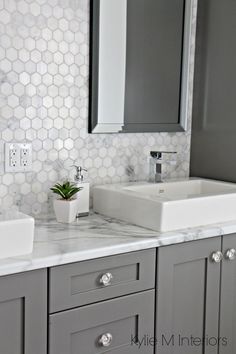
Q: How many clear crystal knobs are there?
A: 4